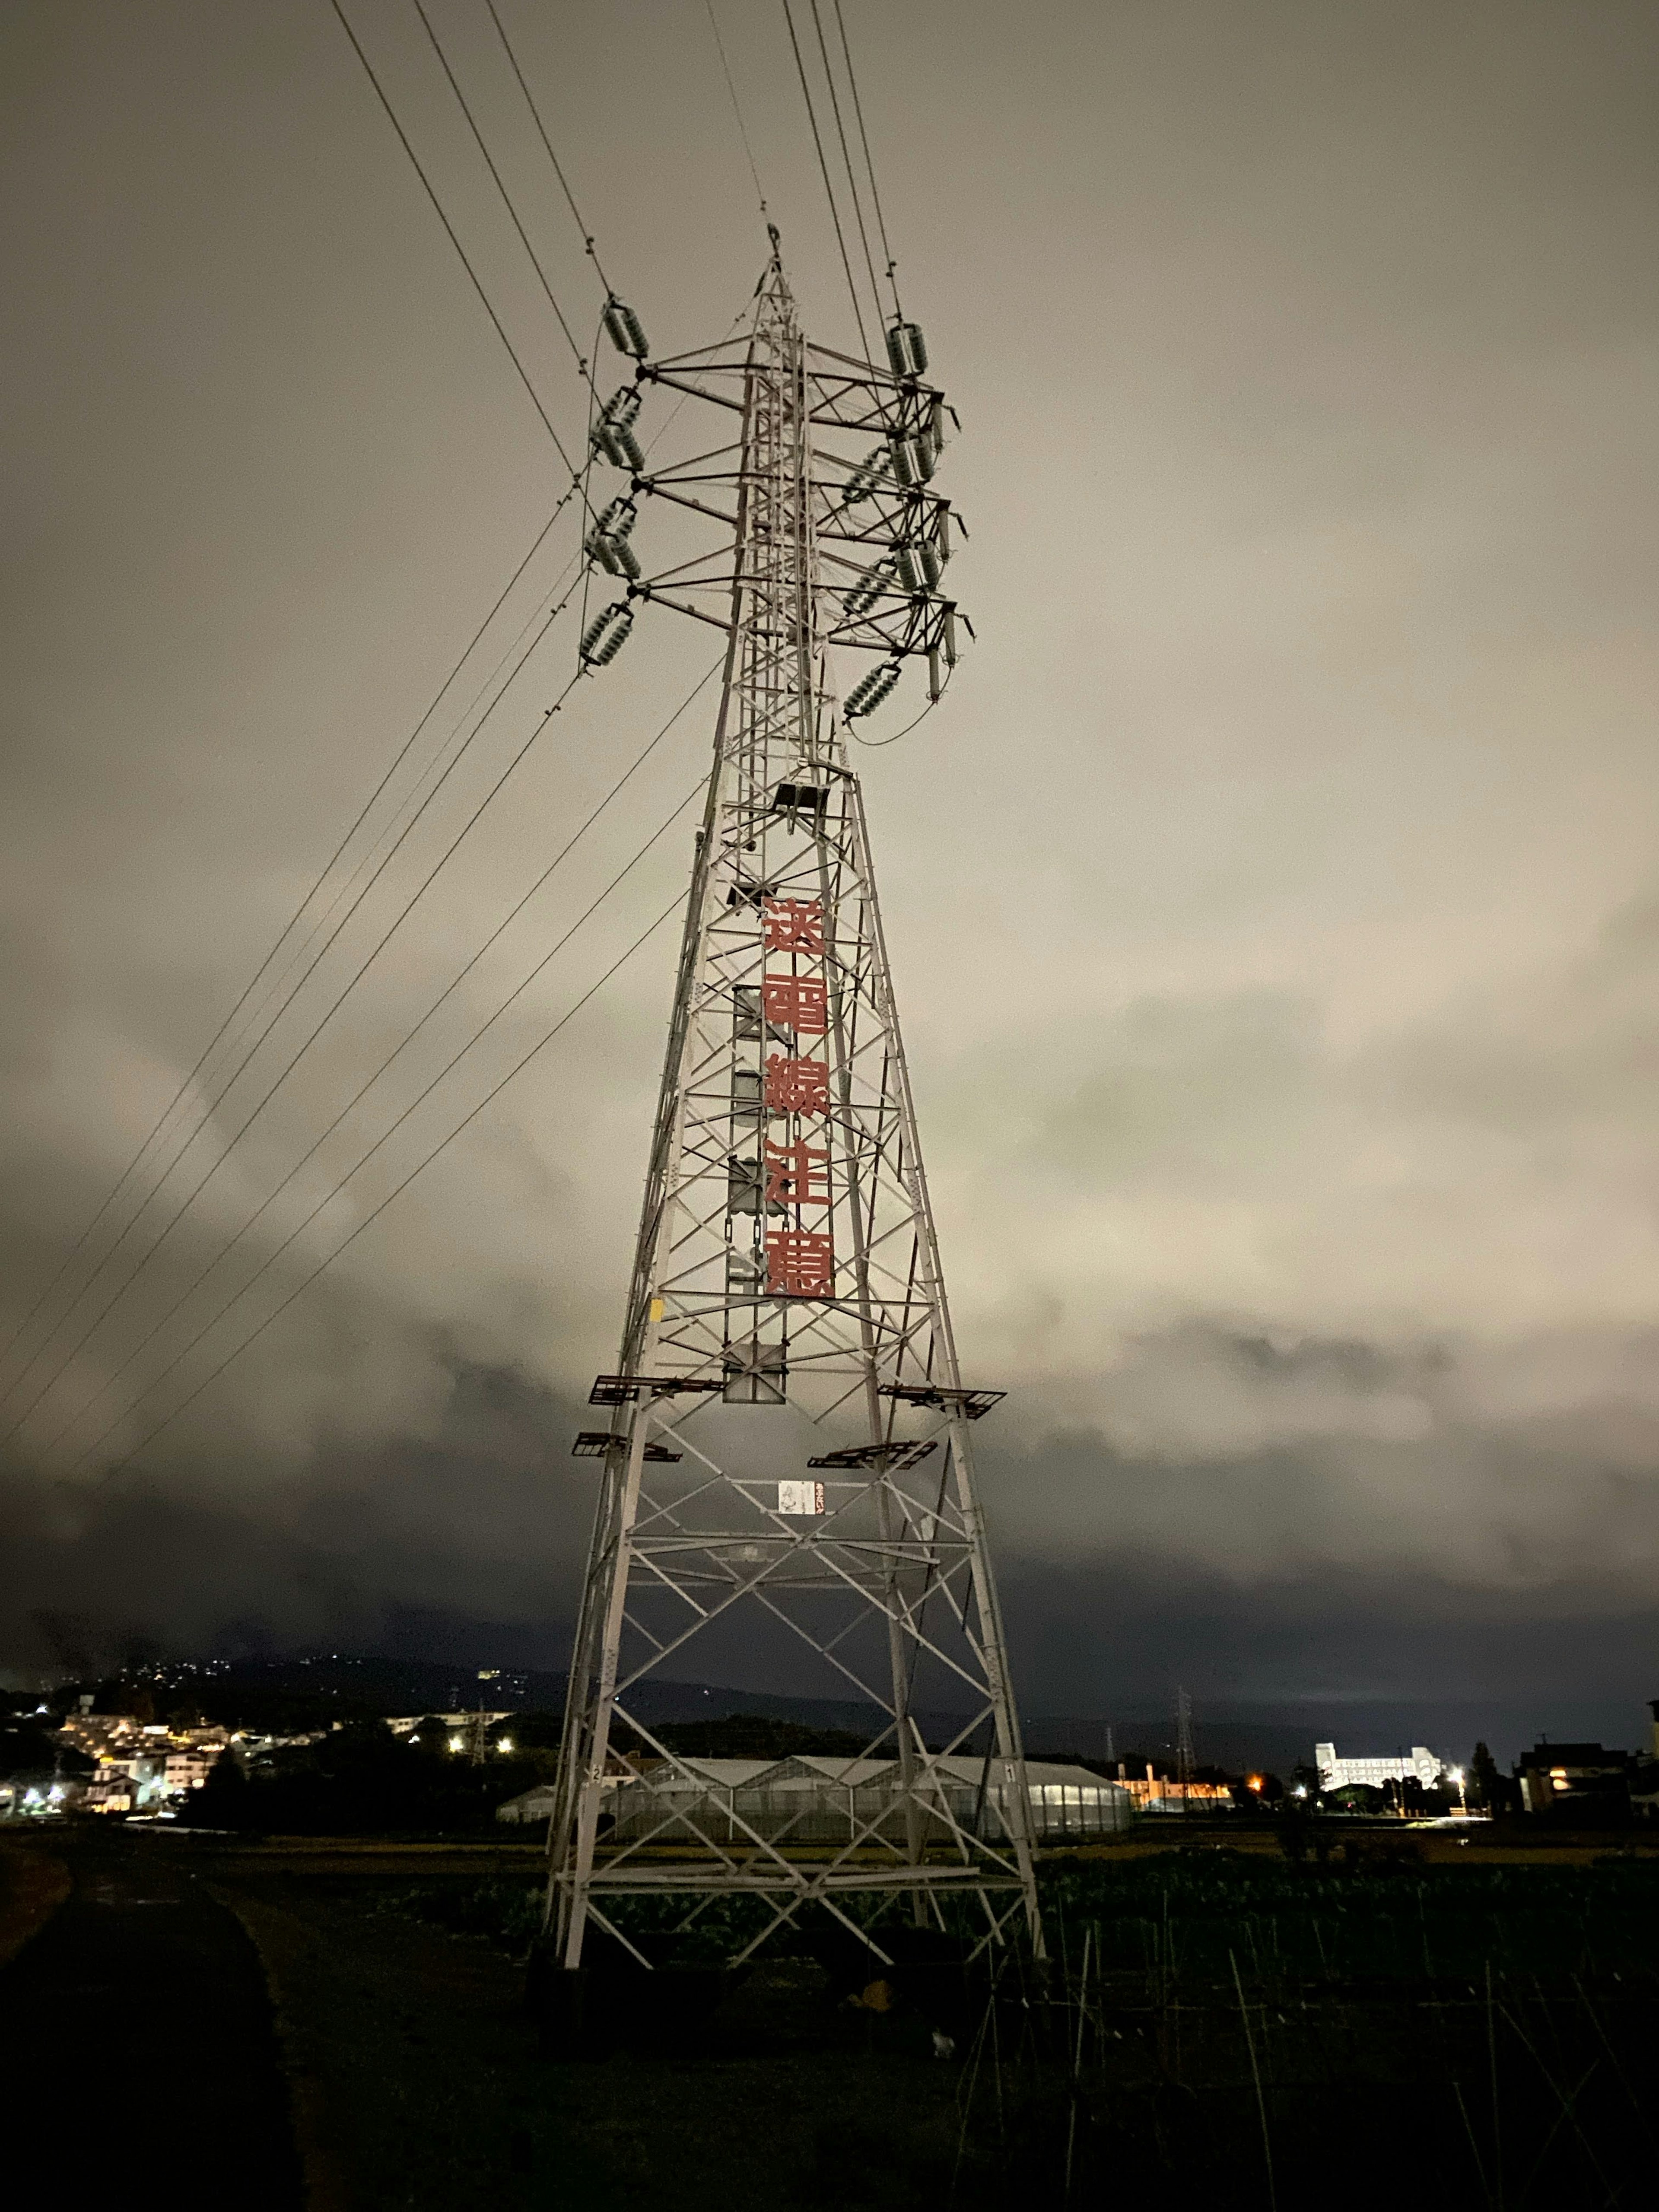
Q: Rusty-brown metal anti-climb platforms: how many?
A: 4